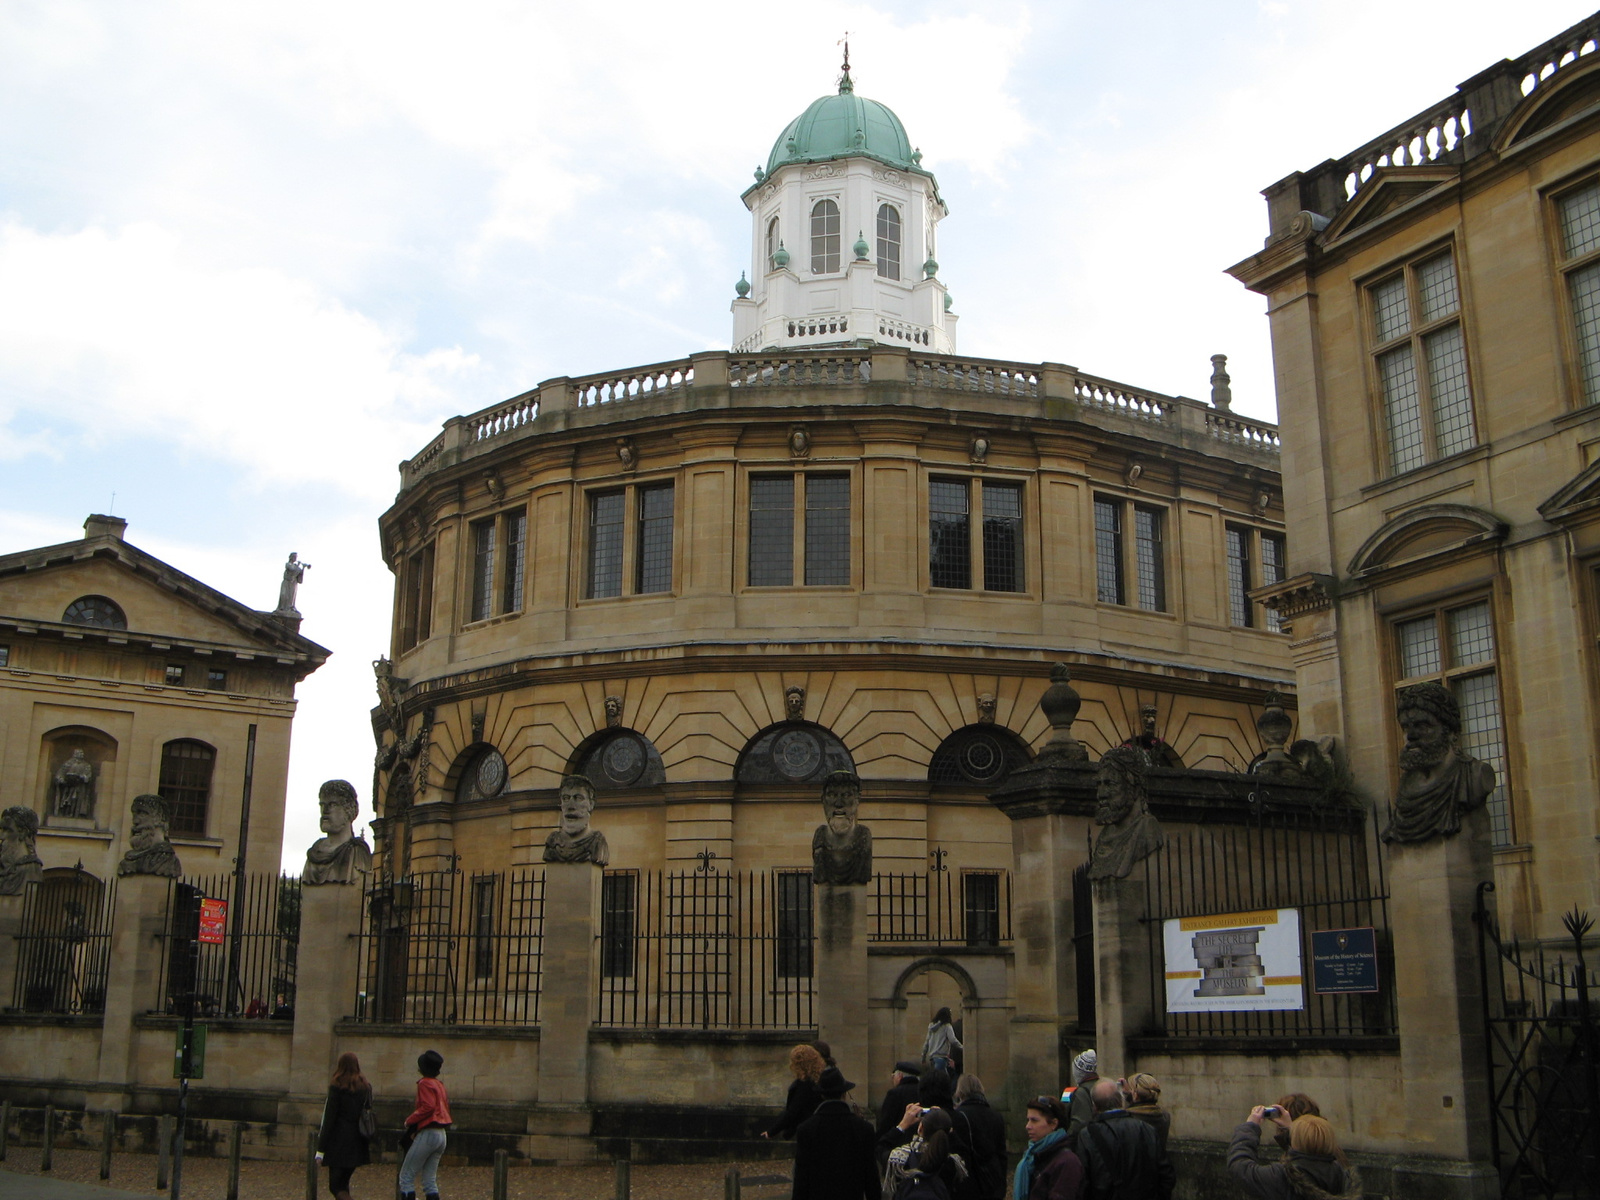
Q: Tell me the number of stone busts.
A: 7